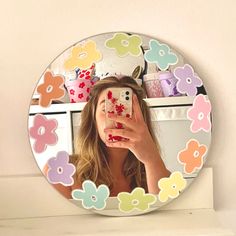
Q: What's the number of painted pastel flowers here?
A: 12